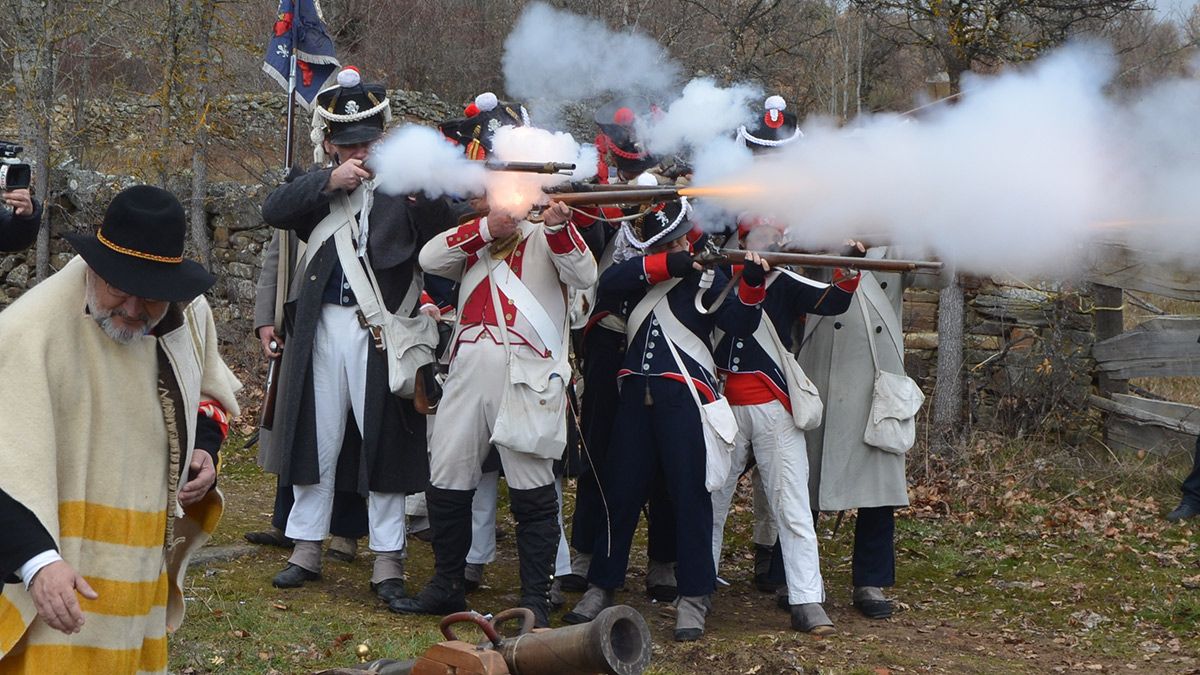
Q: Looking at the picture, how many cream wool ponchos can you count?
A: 1